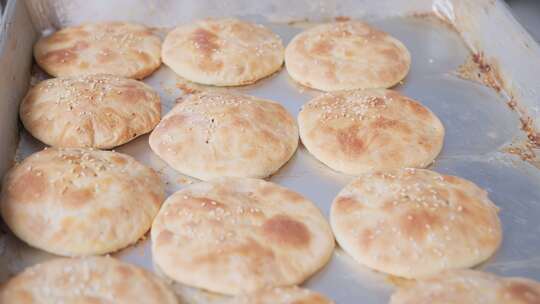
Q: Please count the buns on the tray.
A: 12